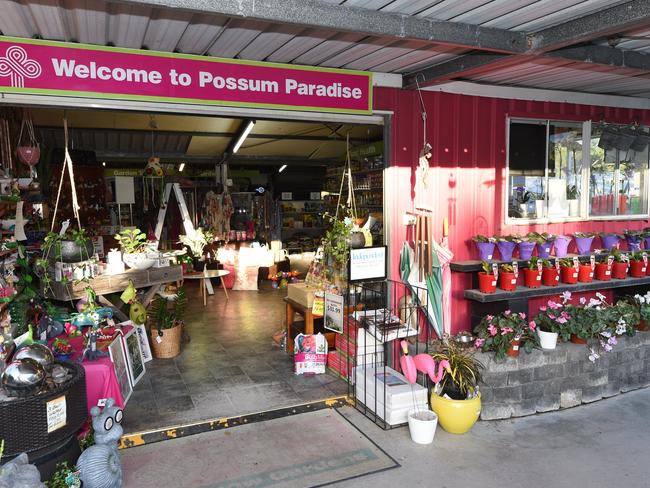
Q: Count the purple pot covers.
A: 9